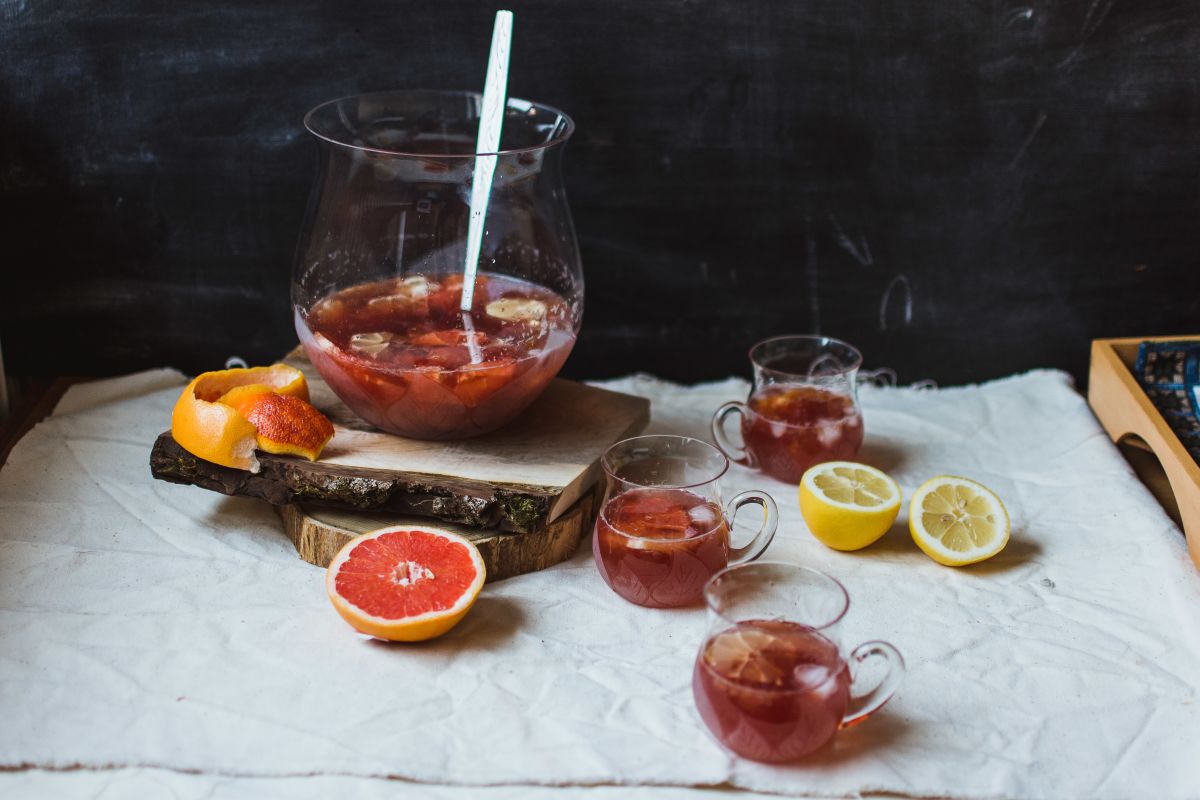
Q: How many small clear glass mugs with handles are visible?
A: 3